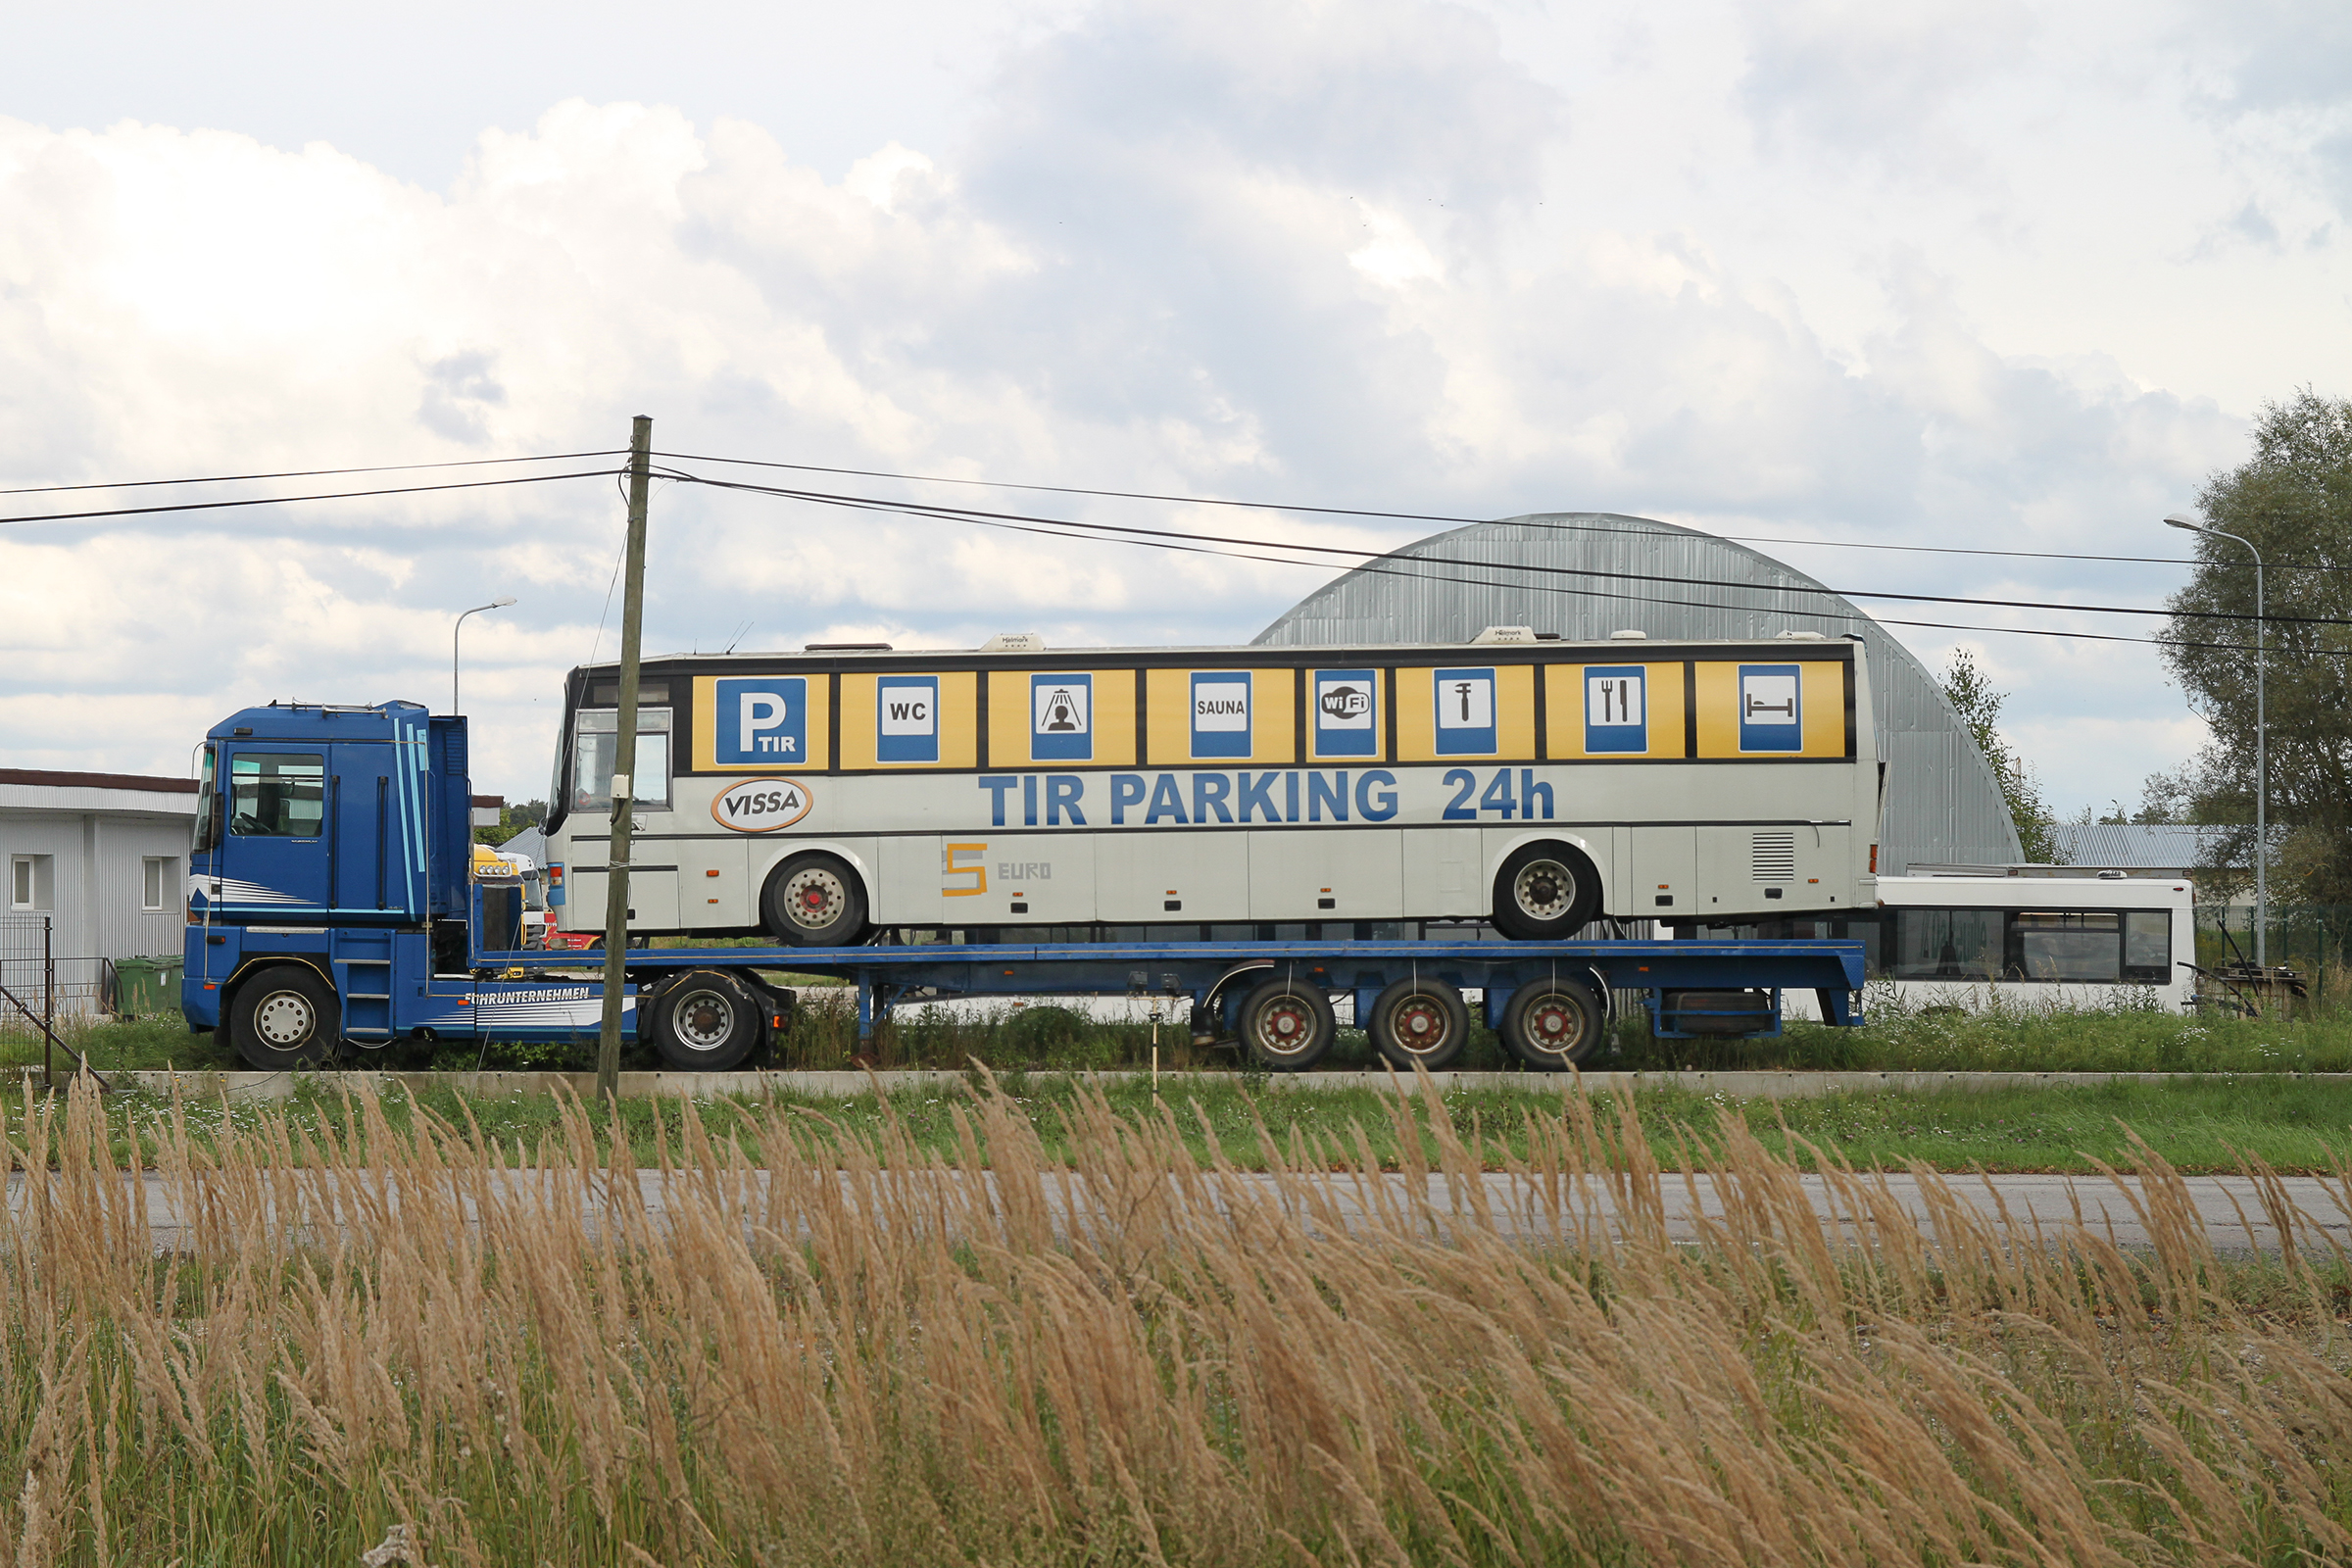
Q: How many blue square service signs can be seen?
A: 8